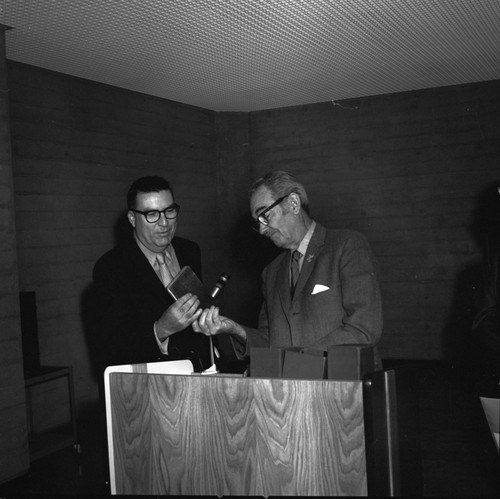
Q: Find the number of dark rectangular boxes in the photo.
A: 3